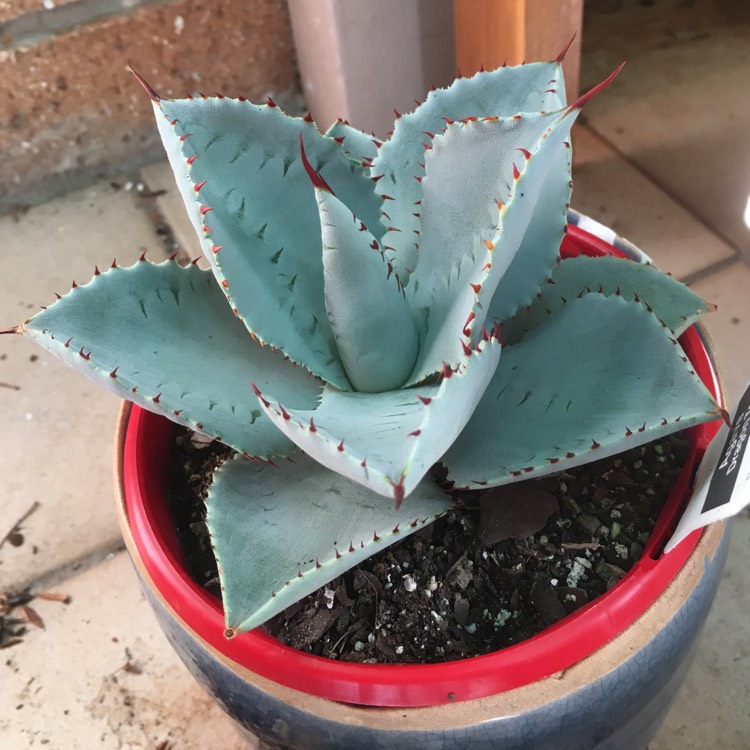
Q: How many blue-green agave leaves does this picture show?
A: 10